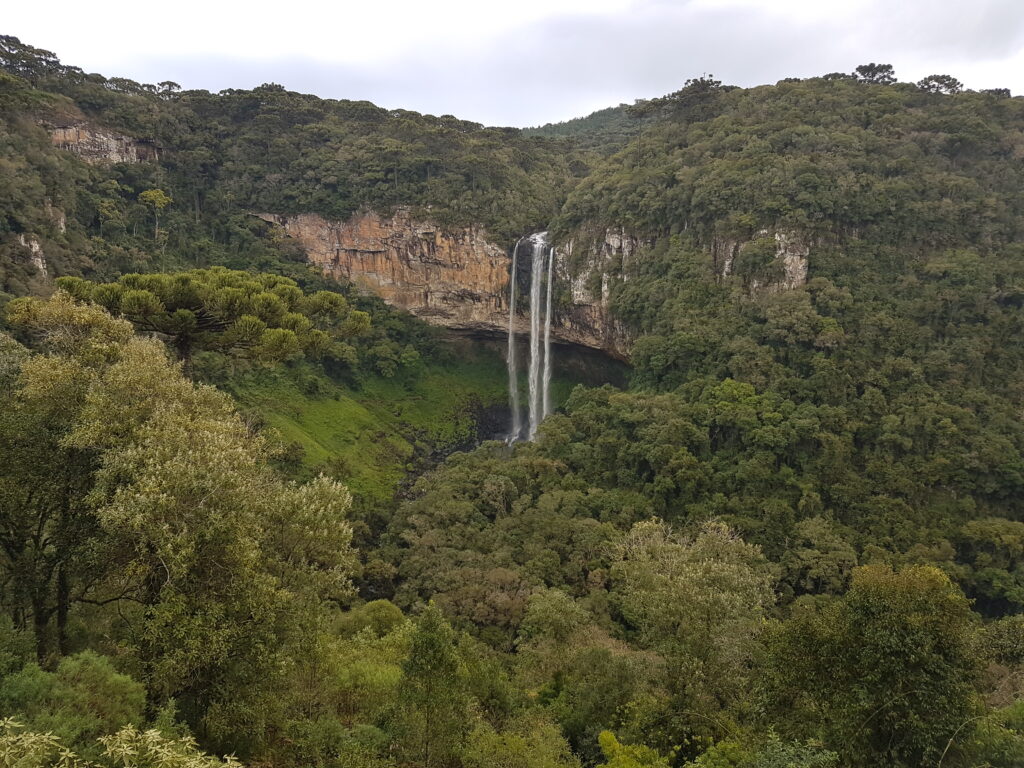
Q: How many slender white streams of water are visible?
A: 3